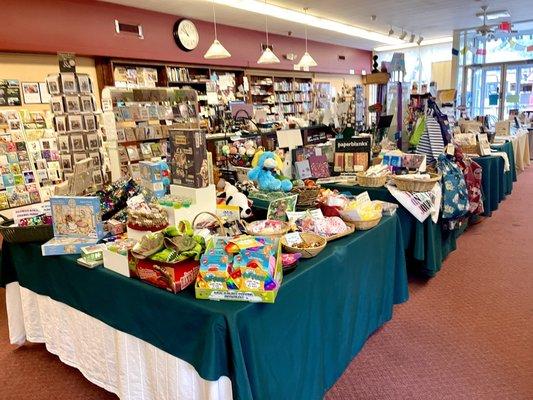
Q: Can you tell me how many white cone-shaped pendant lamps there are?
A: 3